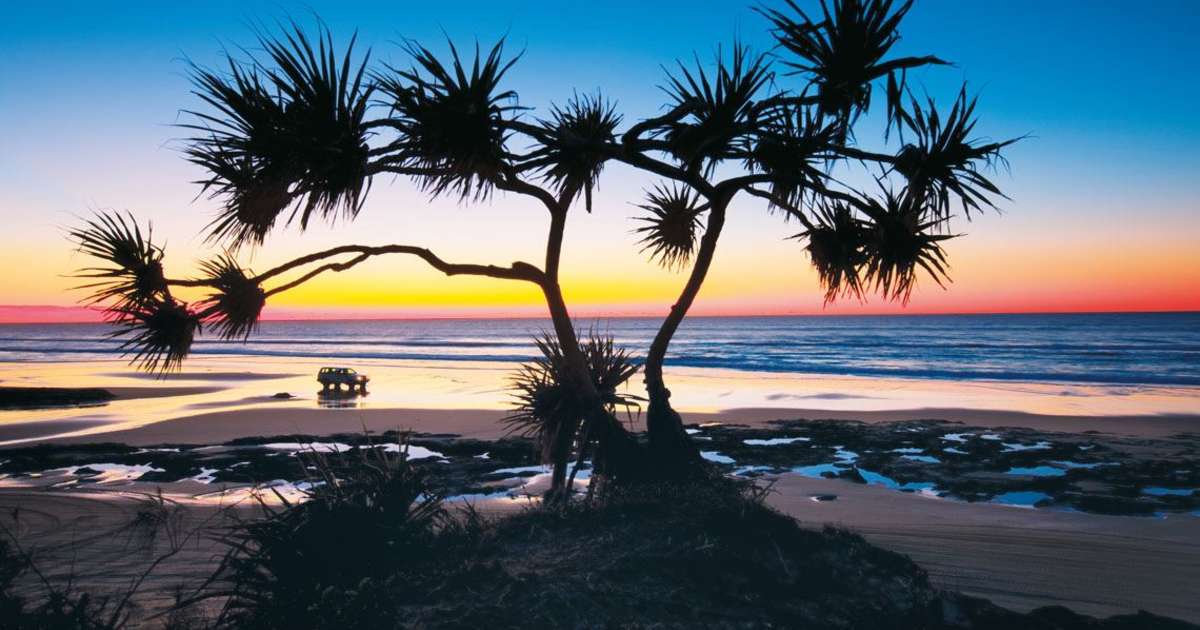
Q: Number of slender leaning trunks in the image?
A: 2